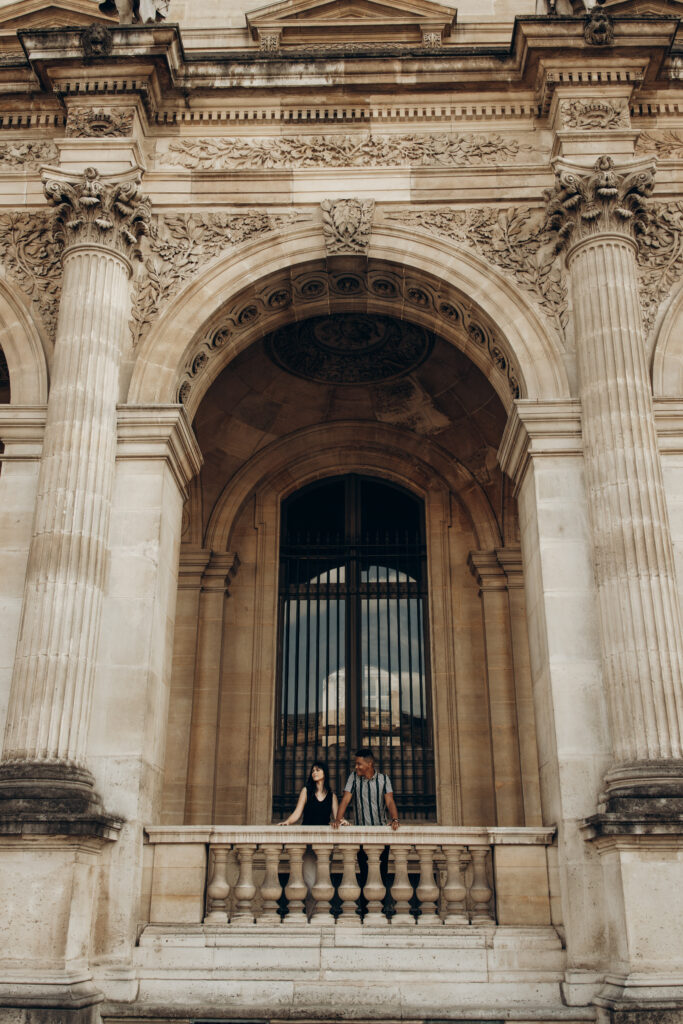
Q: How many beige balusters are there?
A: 11